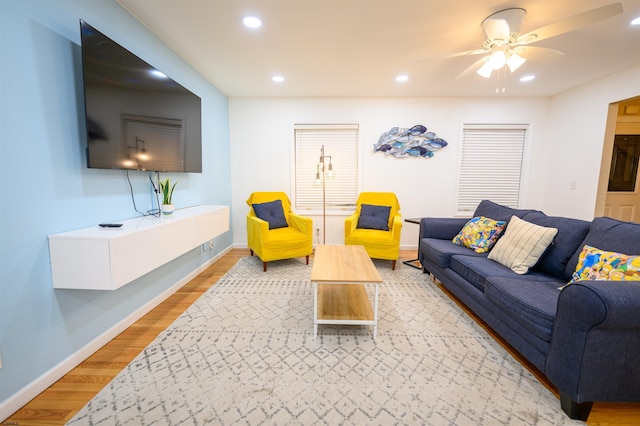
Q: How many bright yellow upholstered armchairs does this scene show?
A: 2